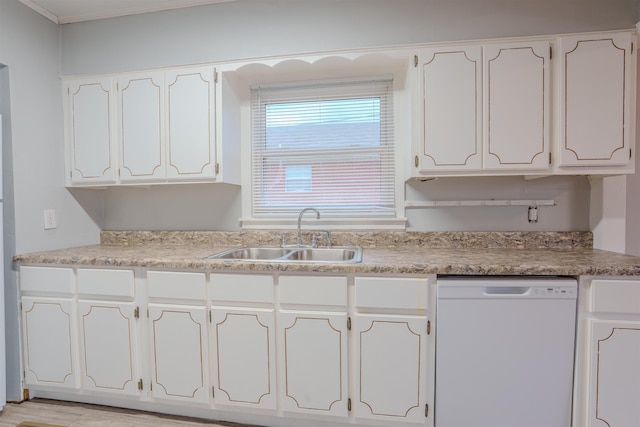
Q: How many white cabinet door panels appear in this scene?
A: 13